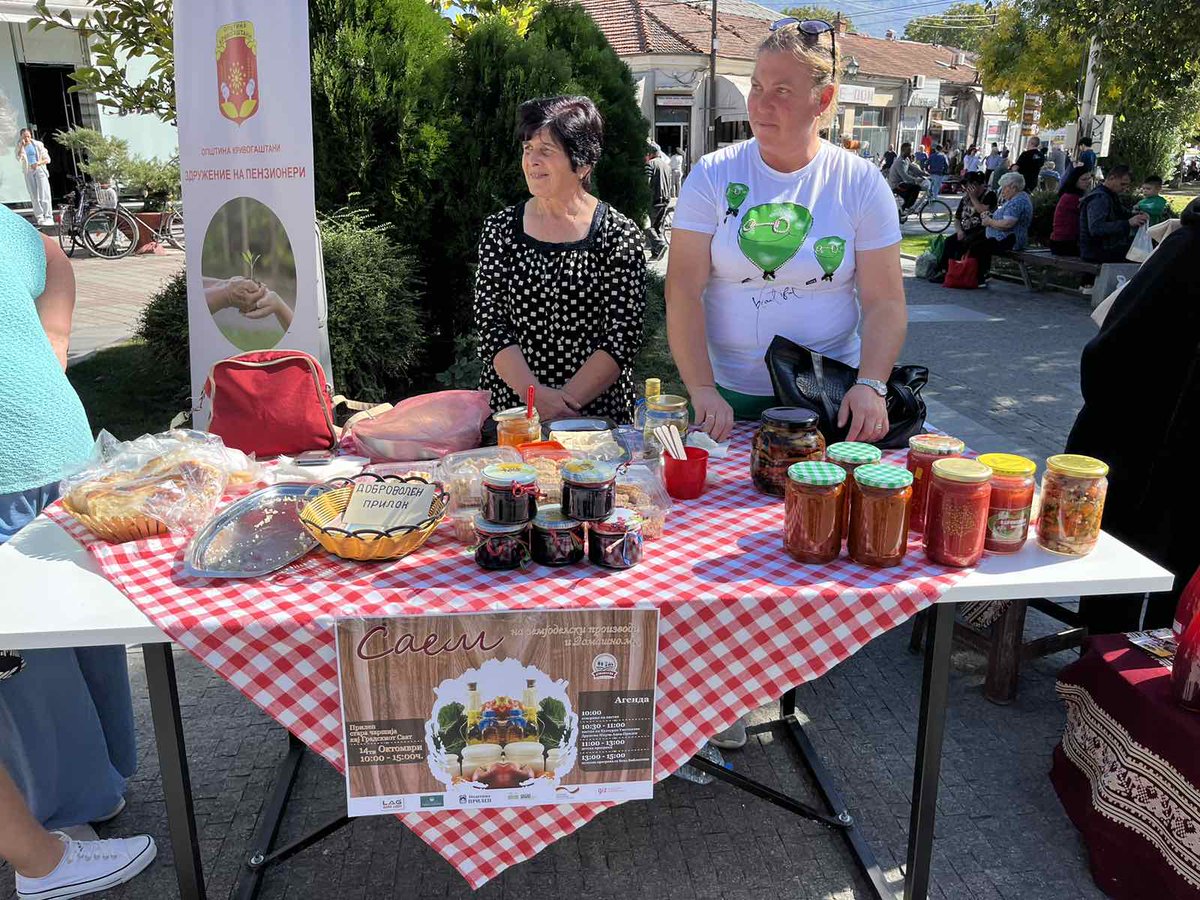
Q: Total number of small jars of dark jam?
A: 5